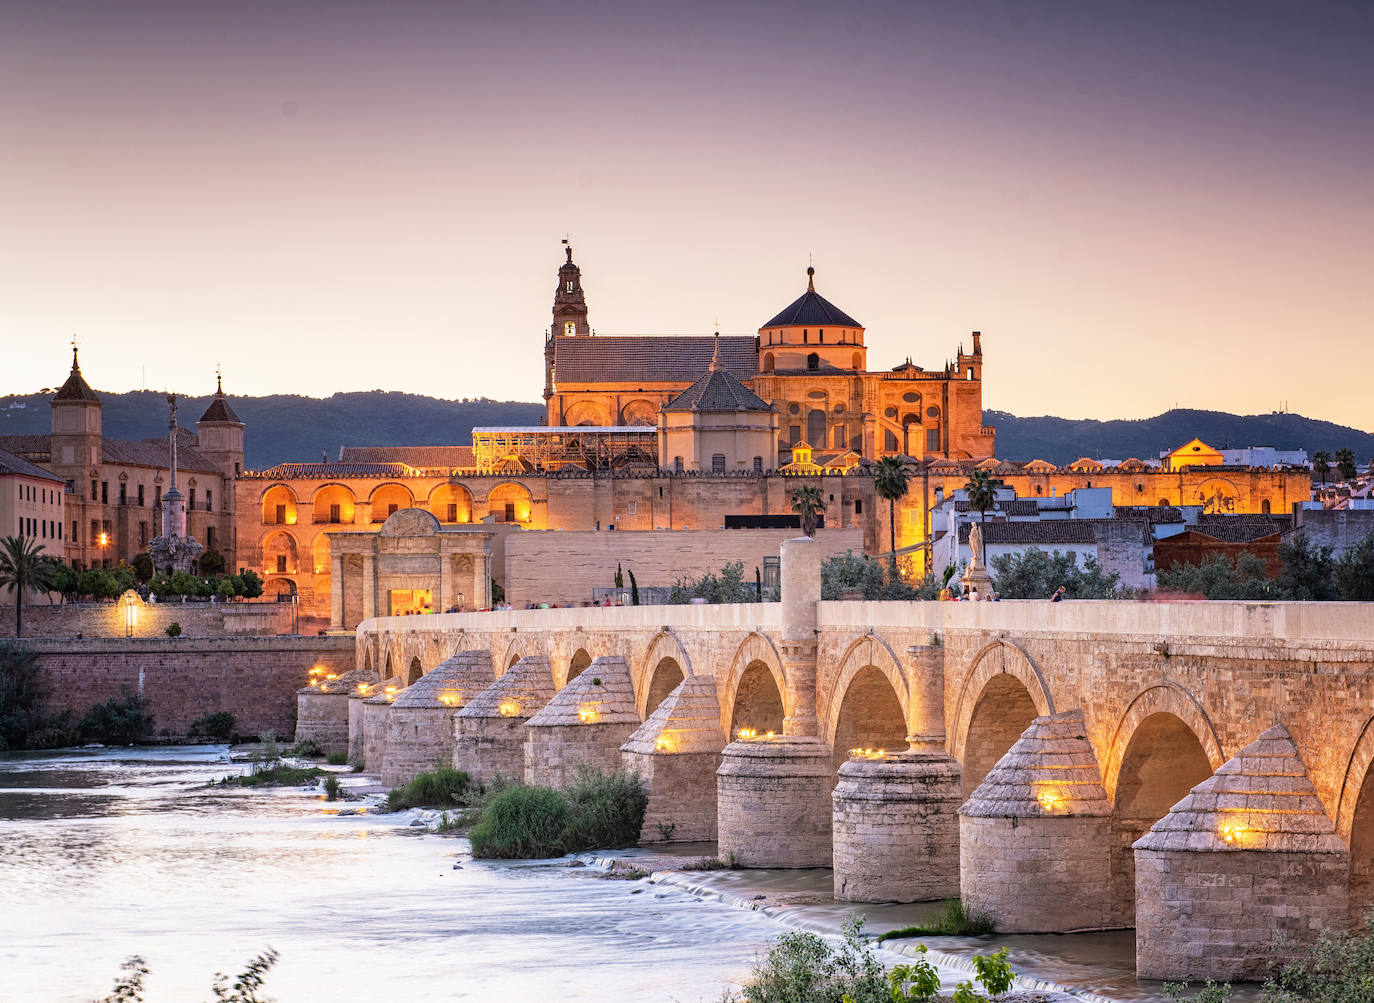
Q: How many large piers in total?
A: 11